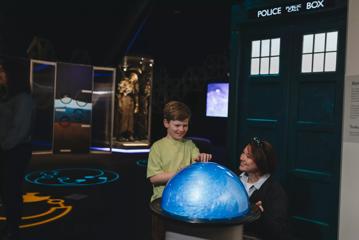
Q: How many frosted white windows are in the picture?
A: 2